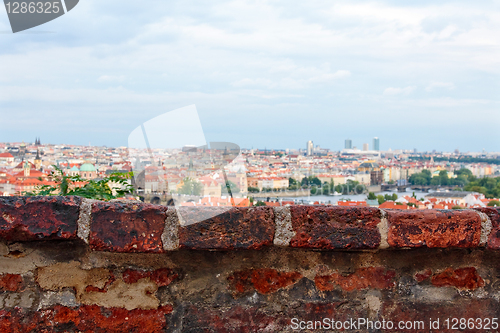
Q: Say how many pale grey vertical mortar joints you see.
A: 5